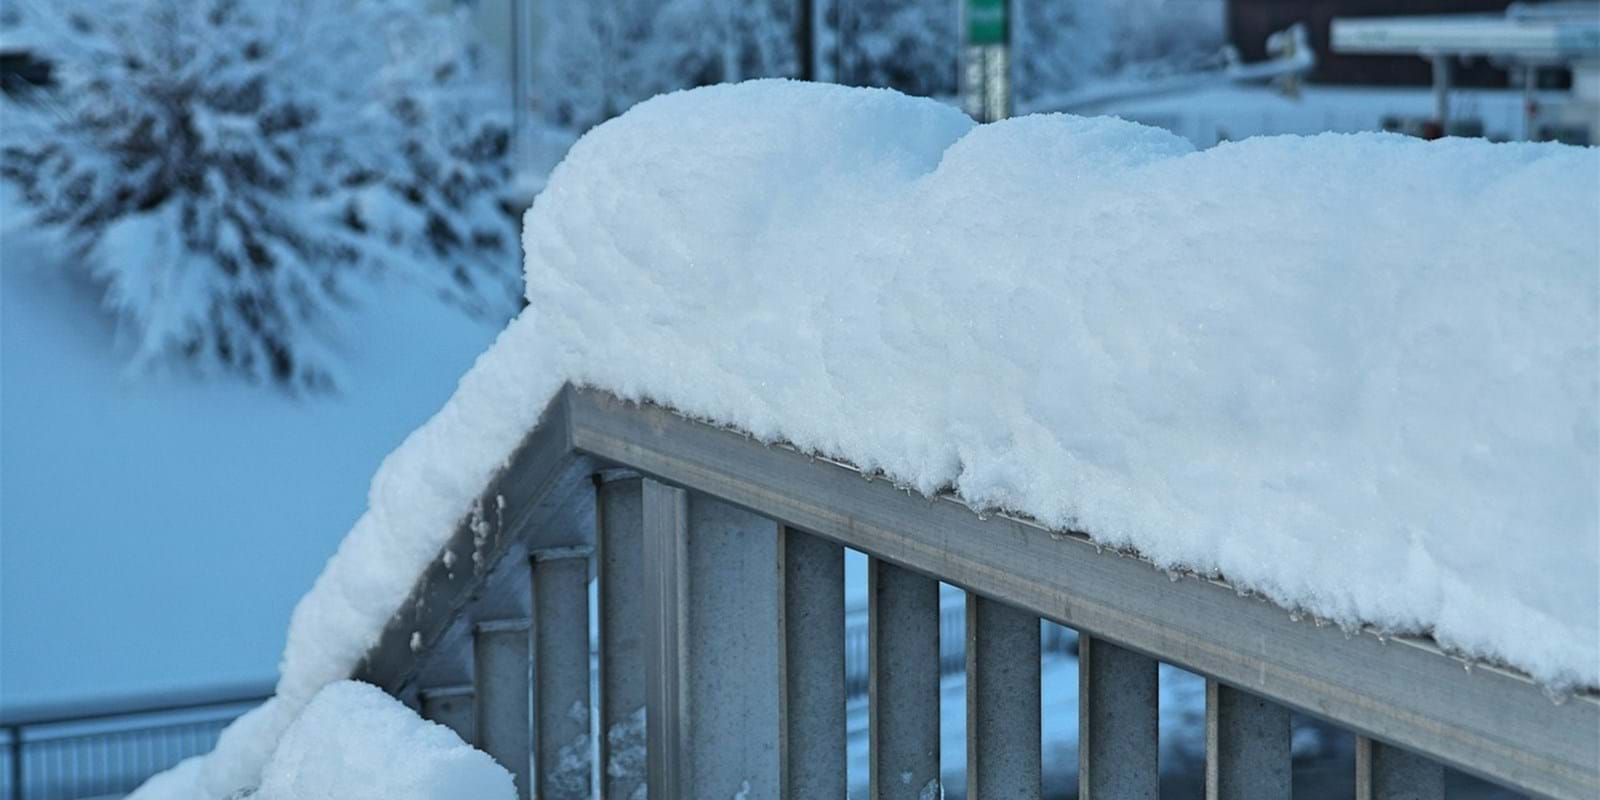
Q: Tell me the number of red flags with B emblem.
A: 0